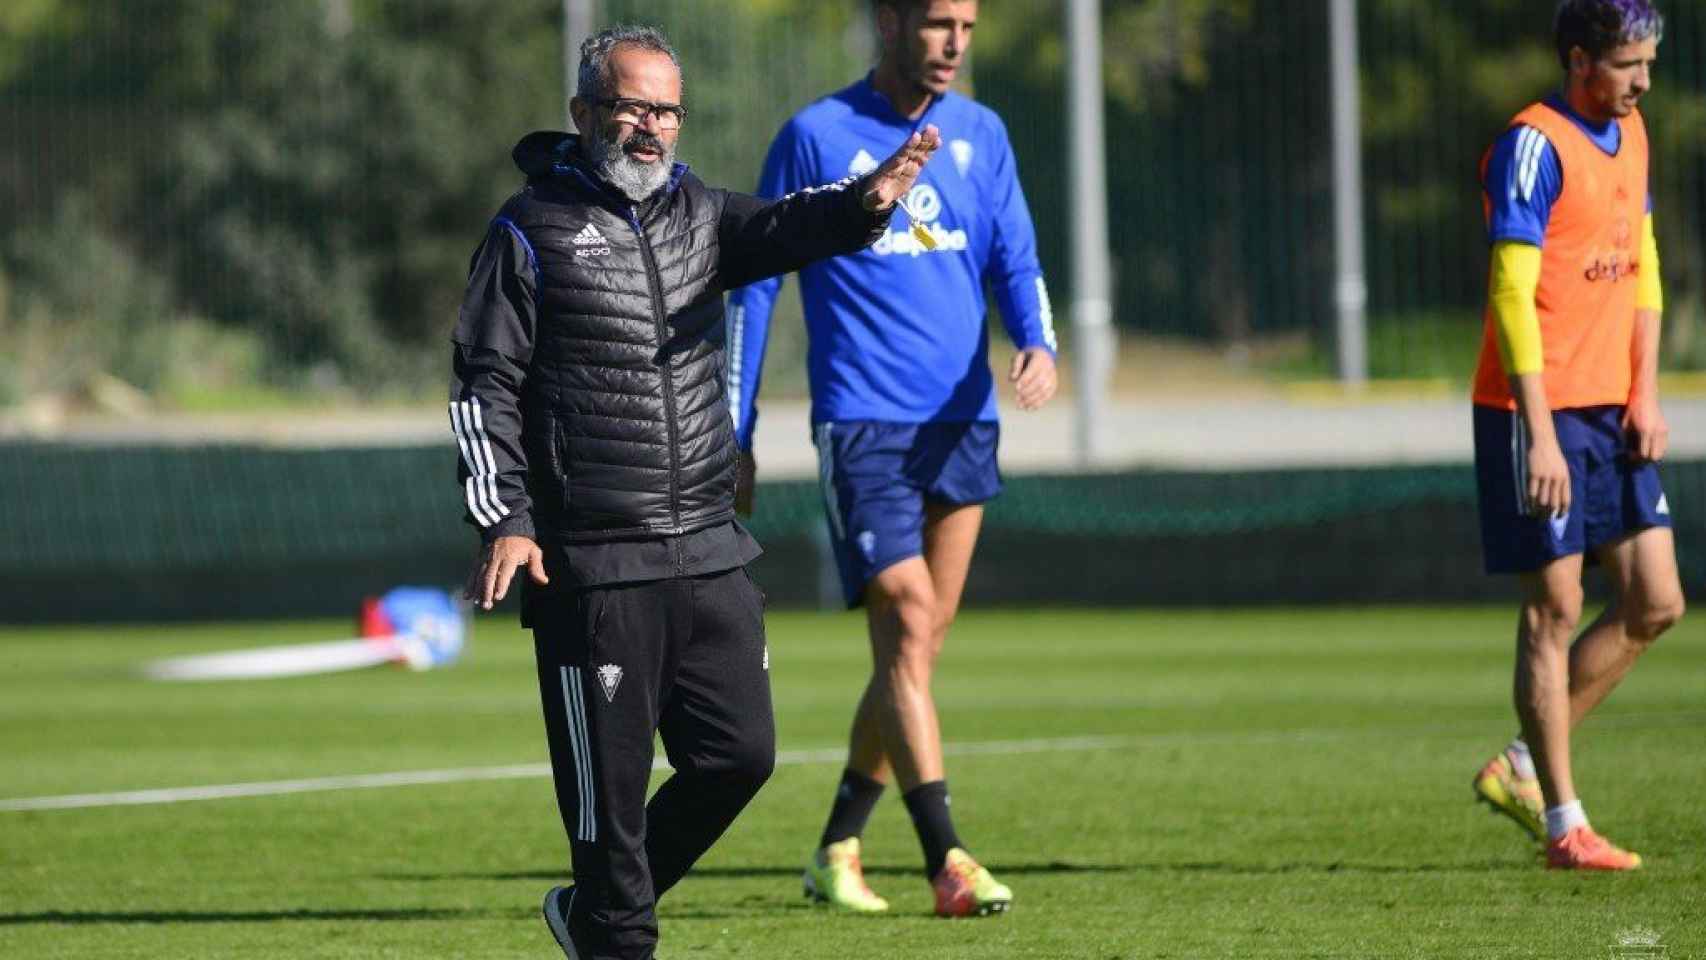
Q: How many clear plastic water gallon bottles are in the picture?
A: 0